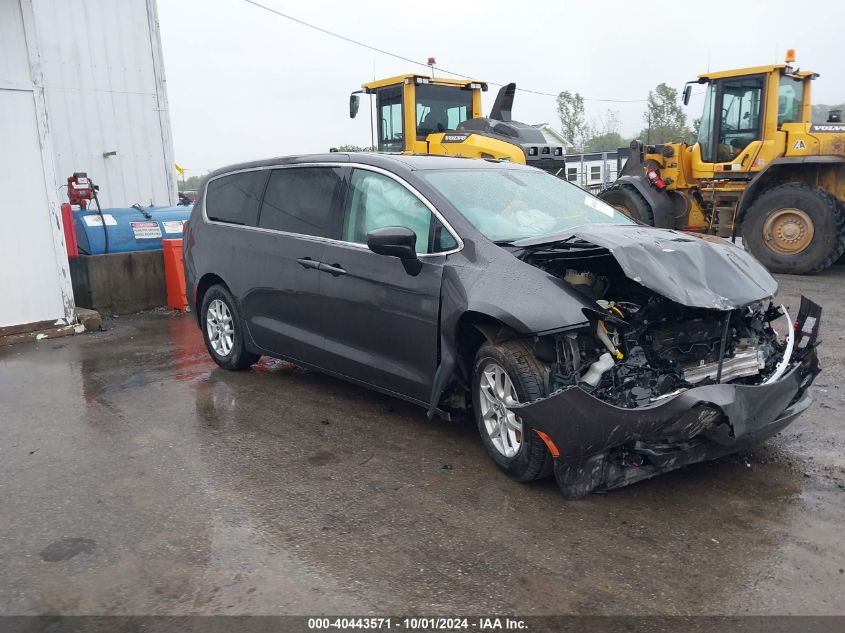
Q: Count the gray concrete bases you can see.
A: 1